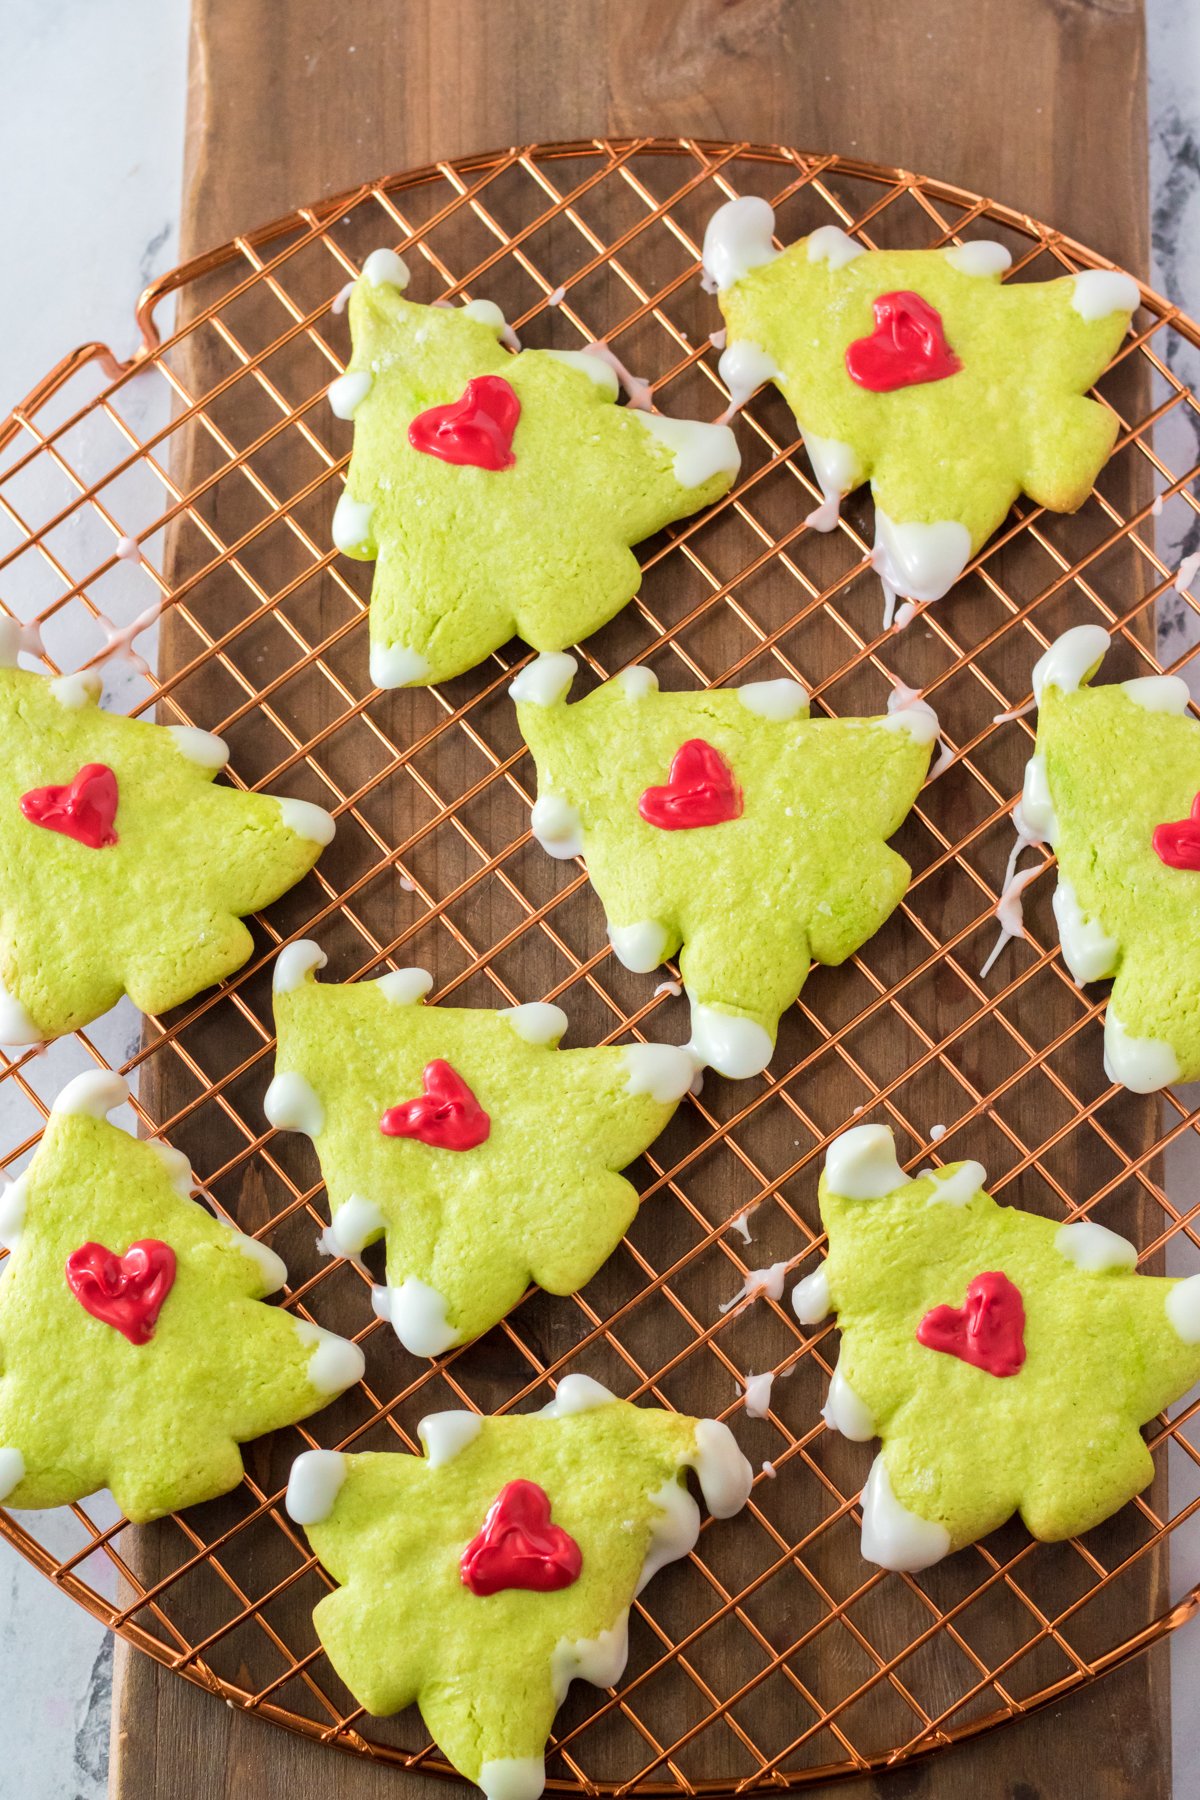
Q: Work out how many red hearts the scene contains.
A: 9